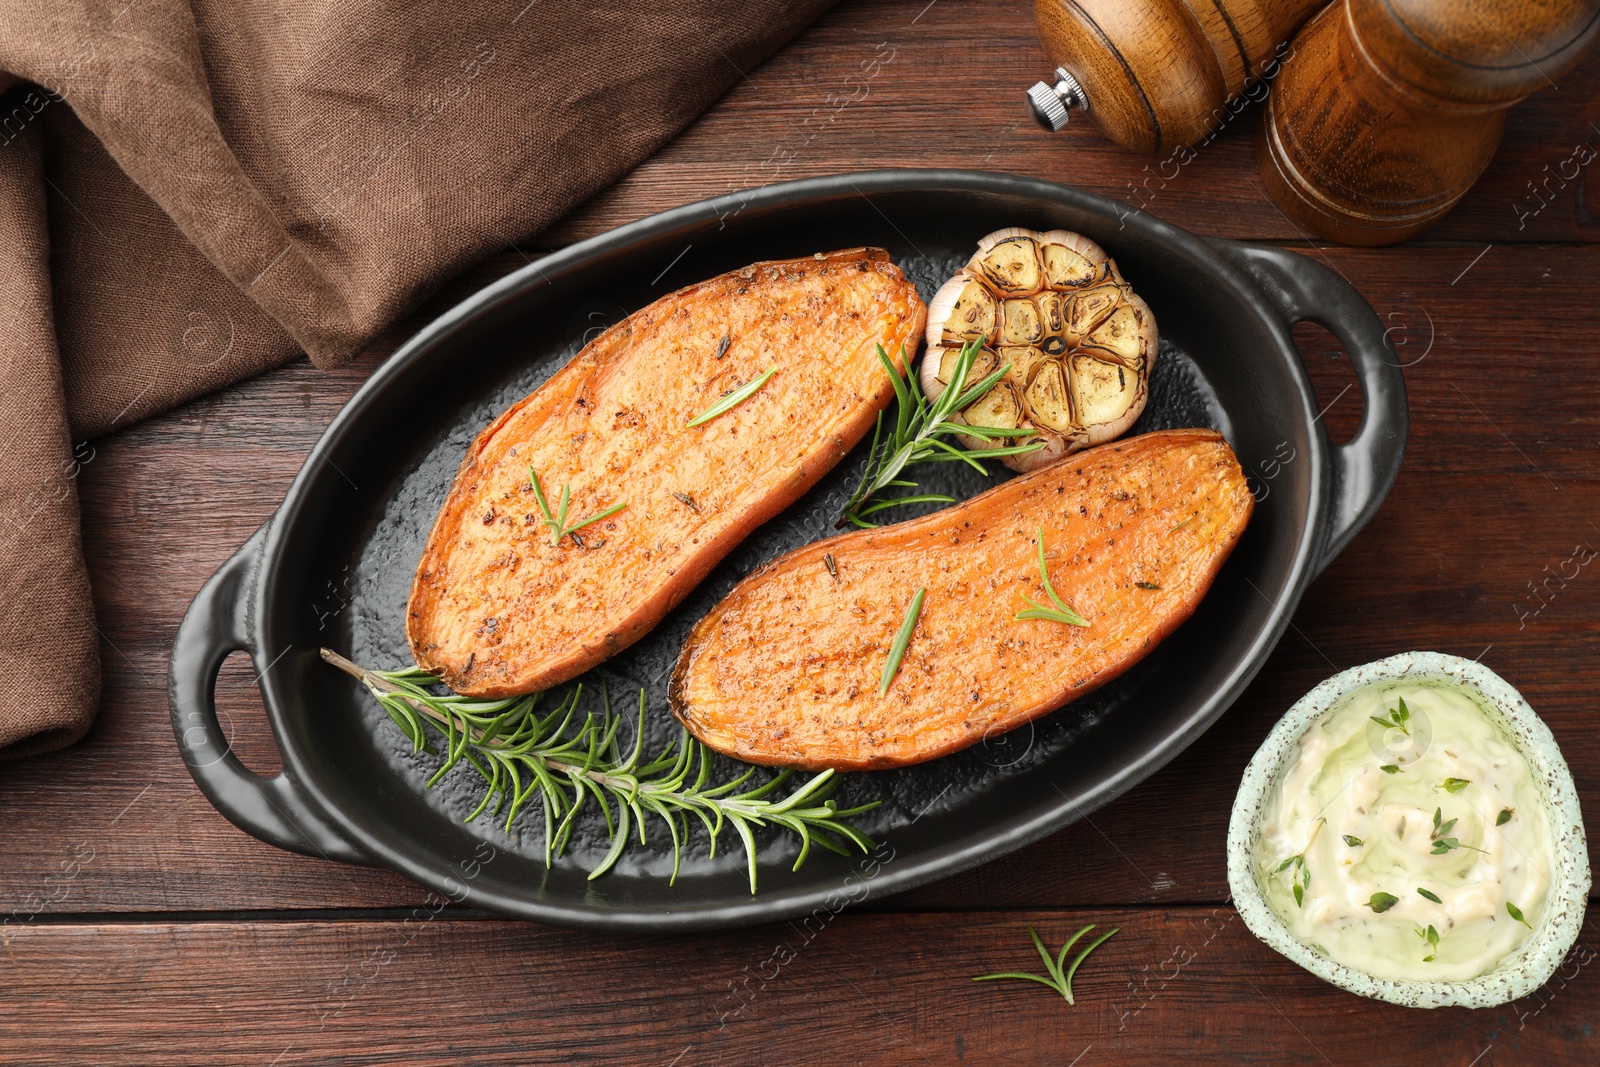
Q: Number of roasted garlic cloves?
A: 12